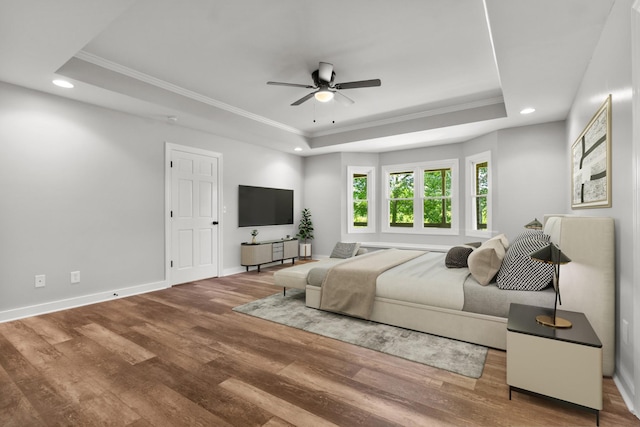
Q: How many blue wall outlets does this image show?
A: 0